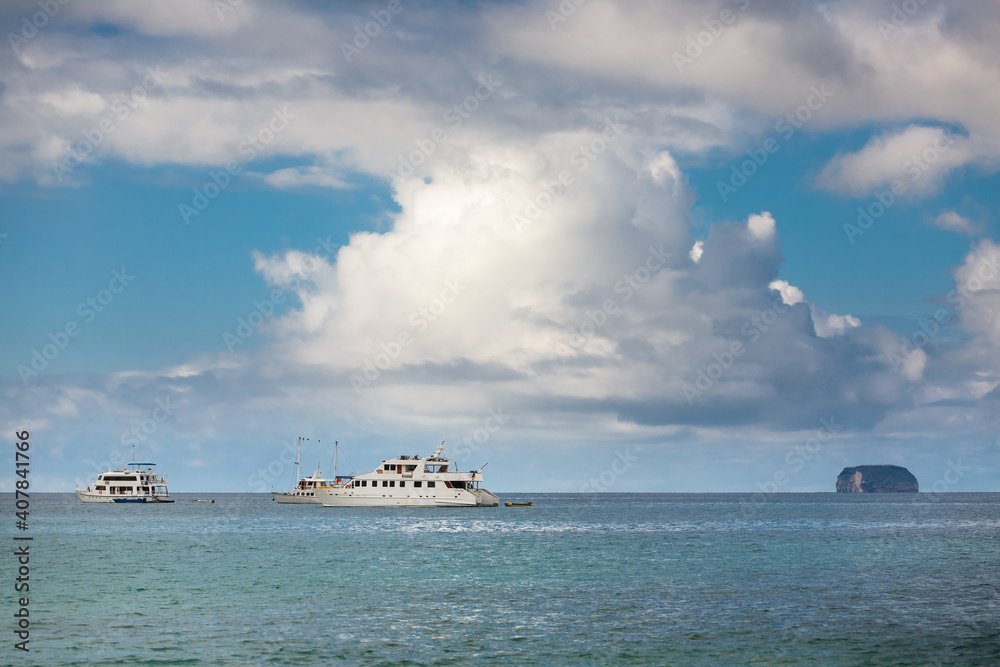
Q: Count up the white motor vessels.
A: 3